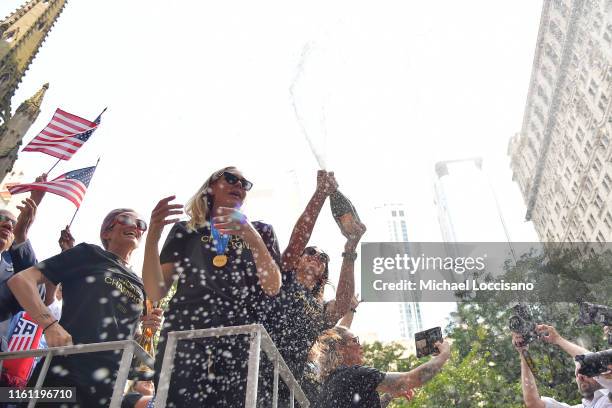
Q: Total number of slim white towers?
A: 2